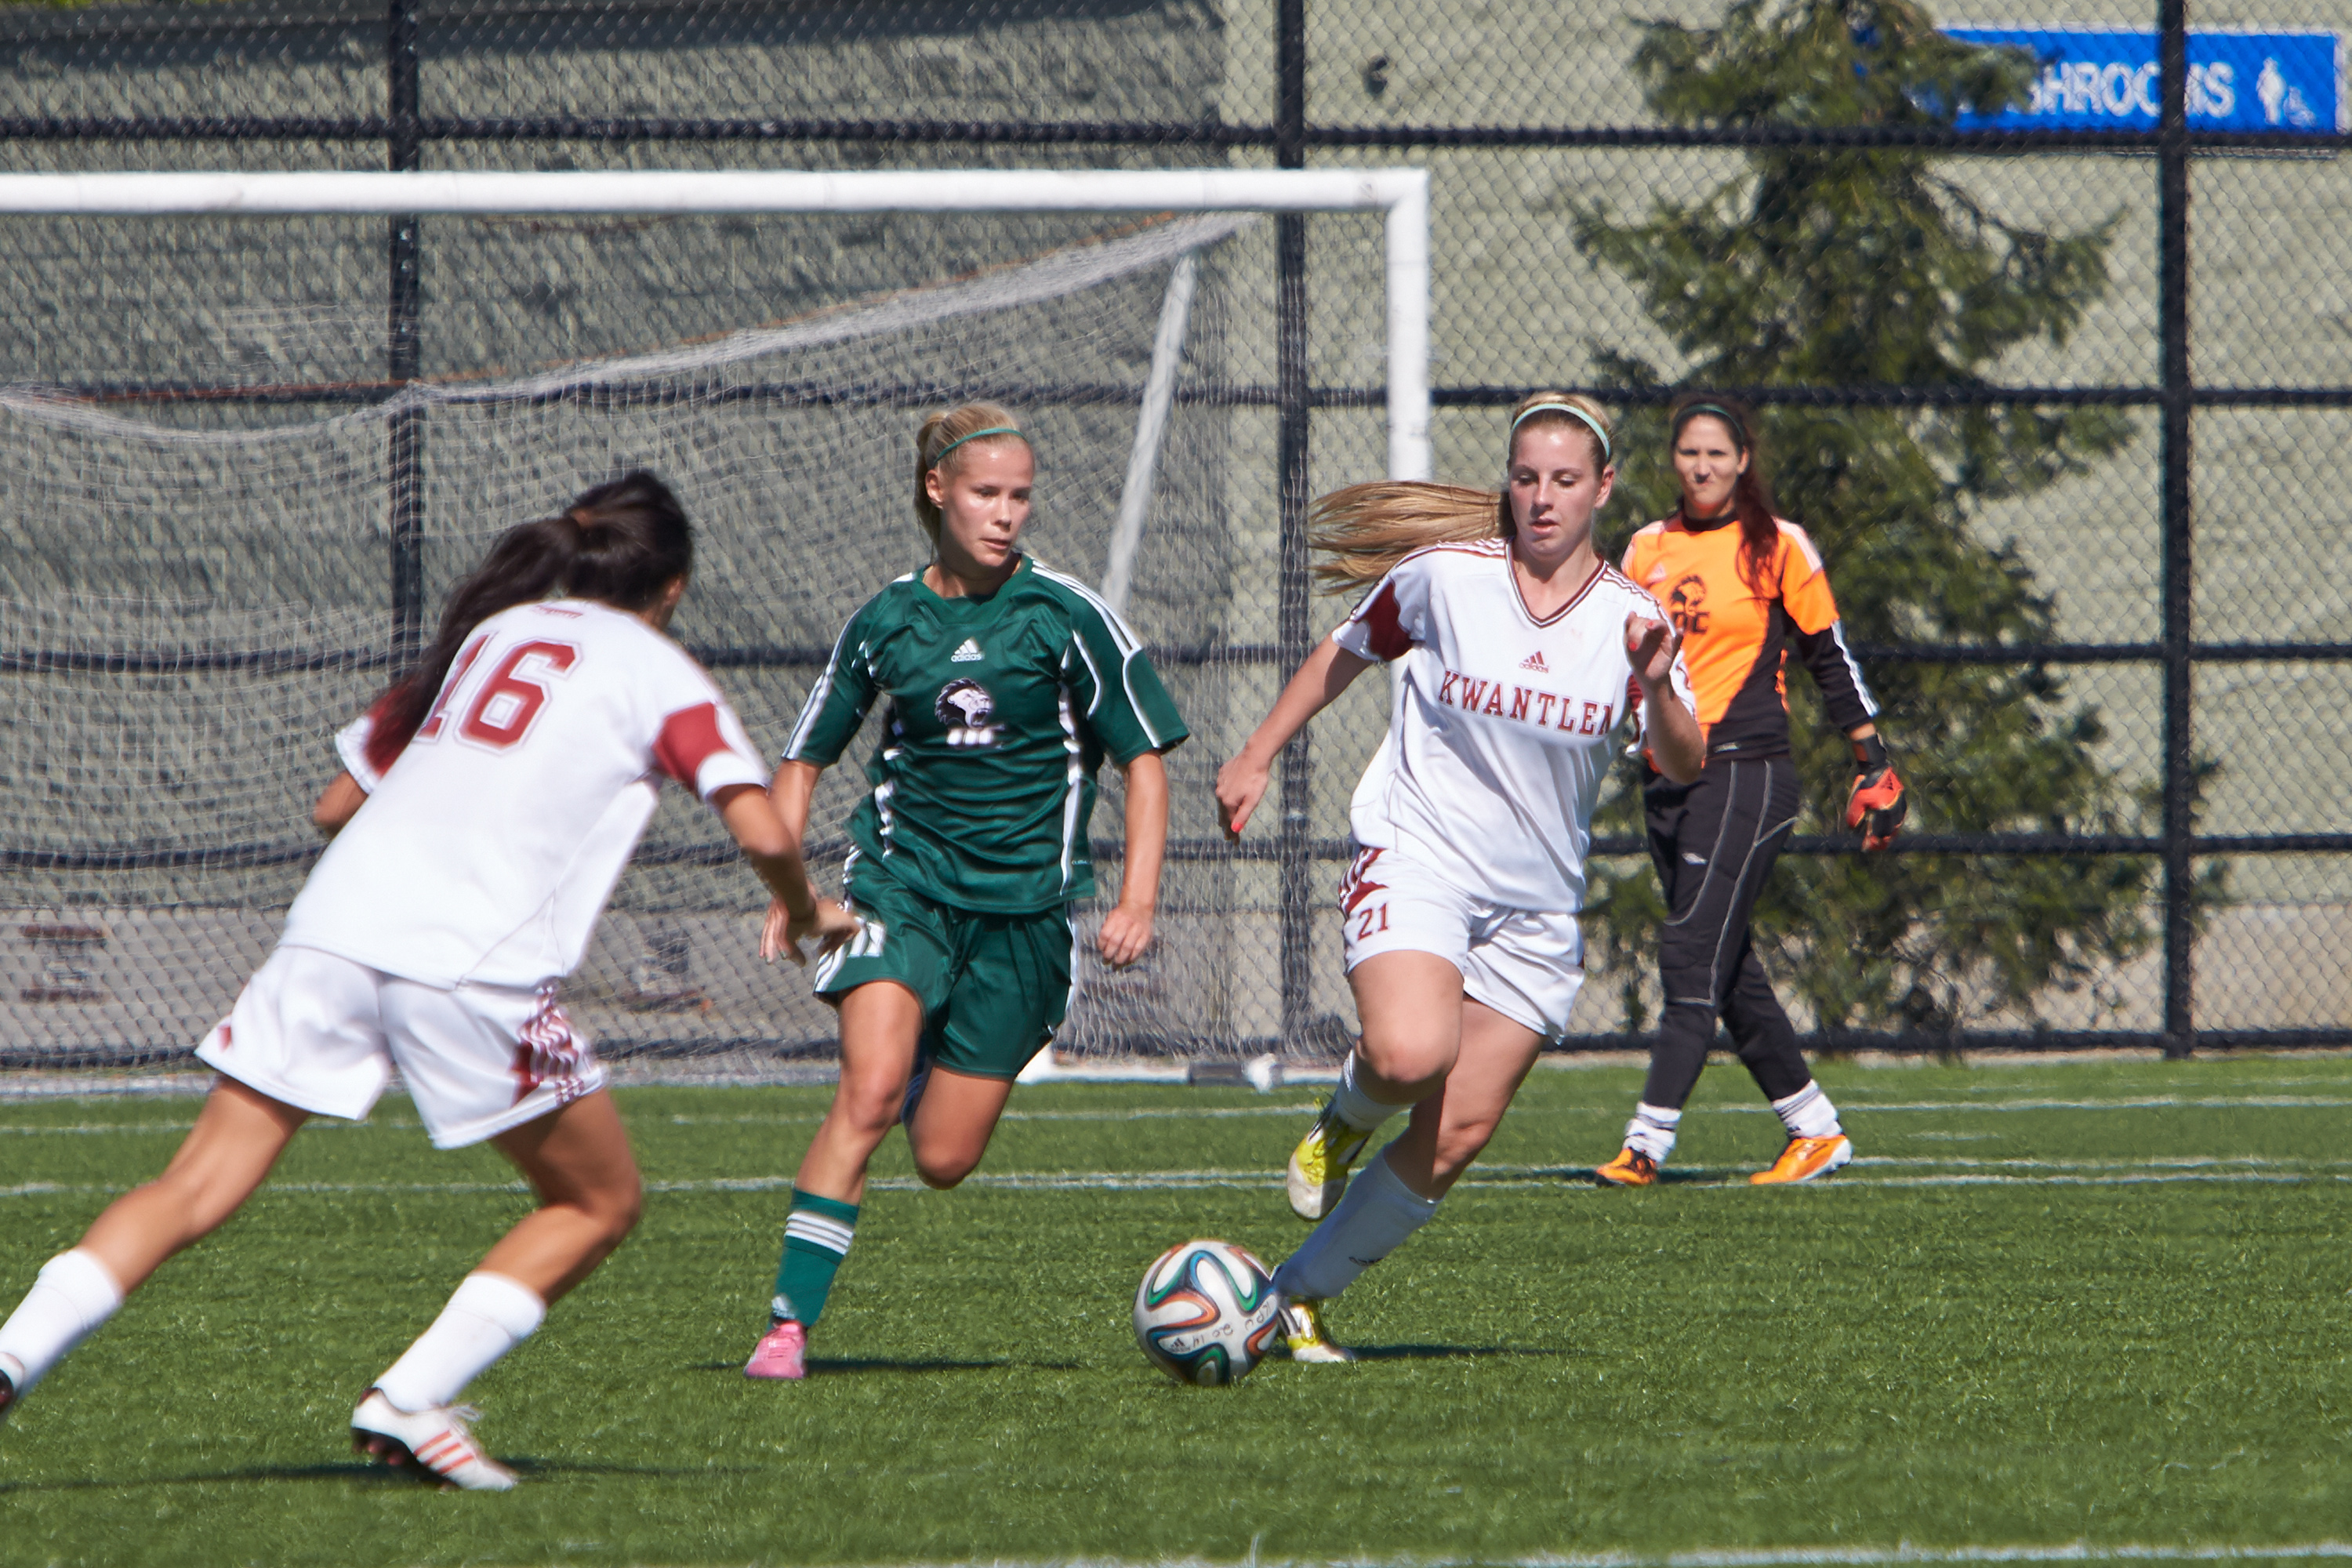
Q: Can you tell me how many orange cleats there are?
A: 2